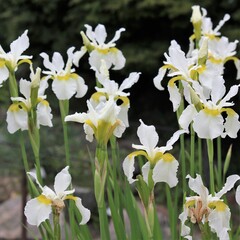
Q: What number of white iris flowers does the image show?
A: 13